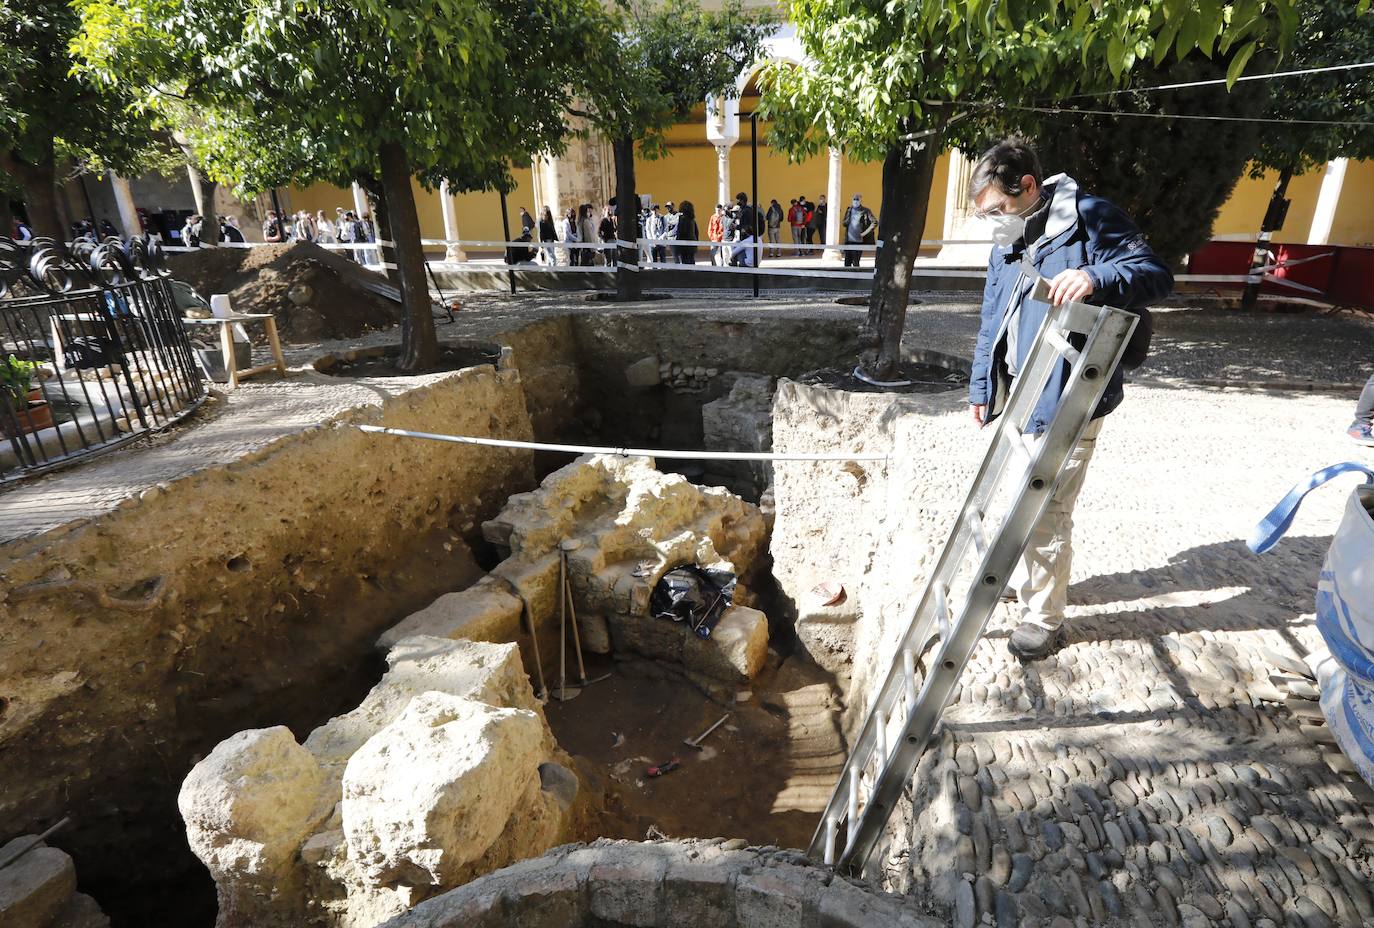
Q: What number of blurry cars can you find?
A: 0